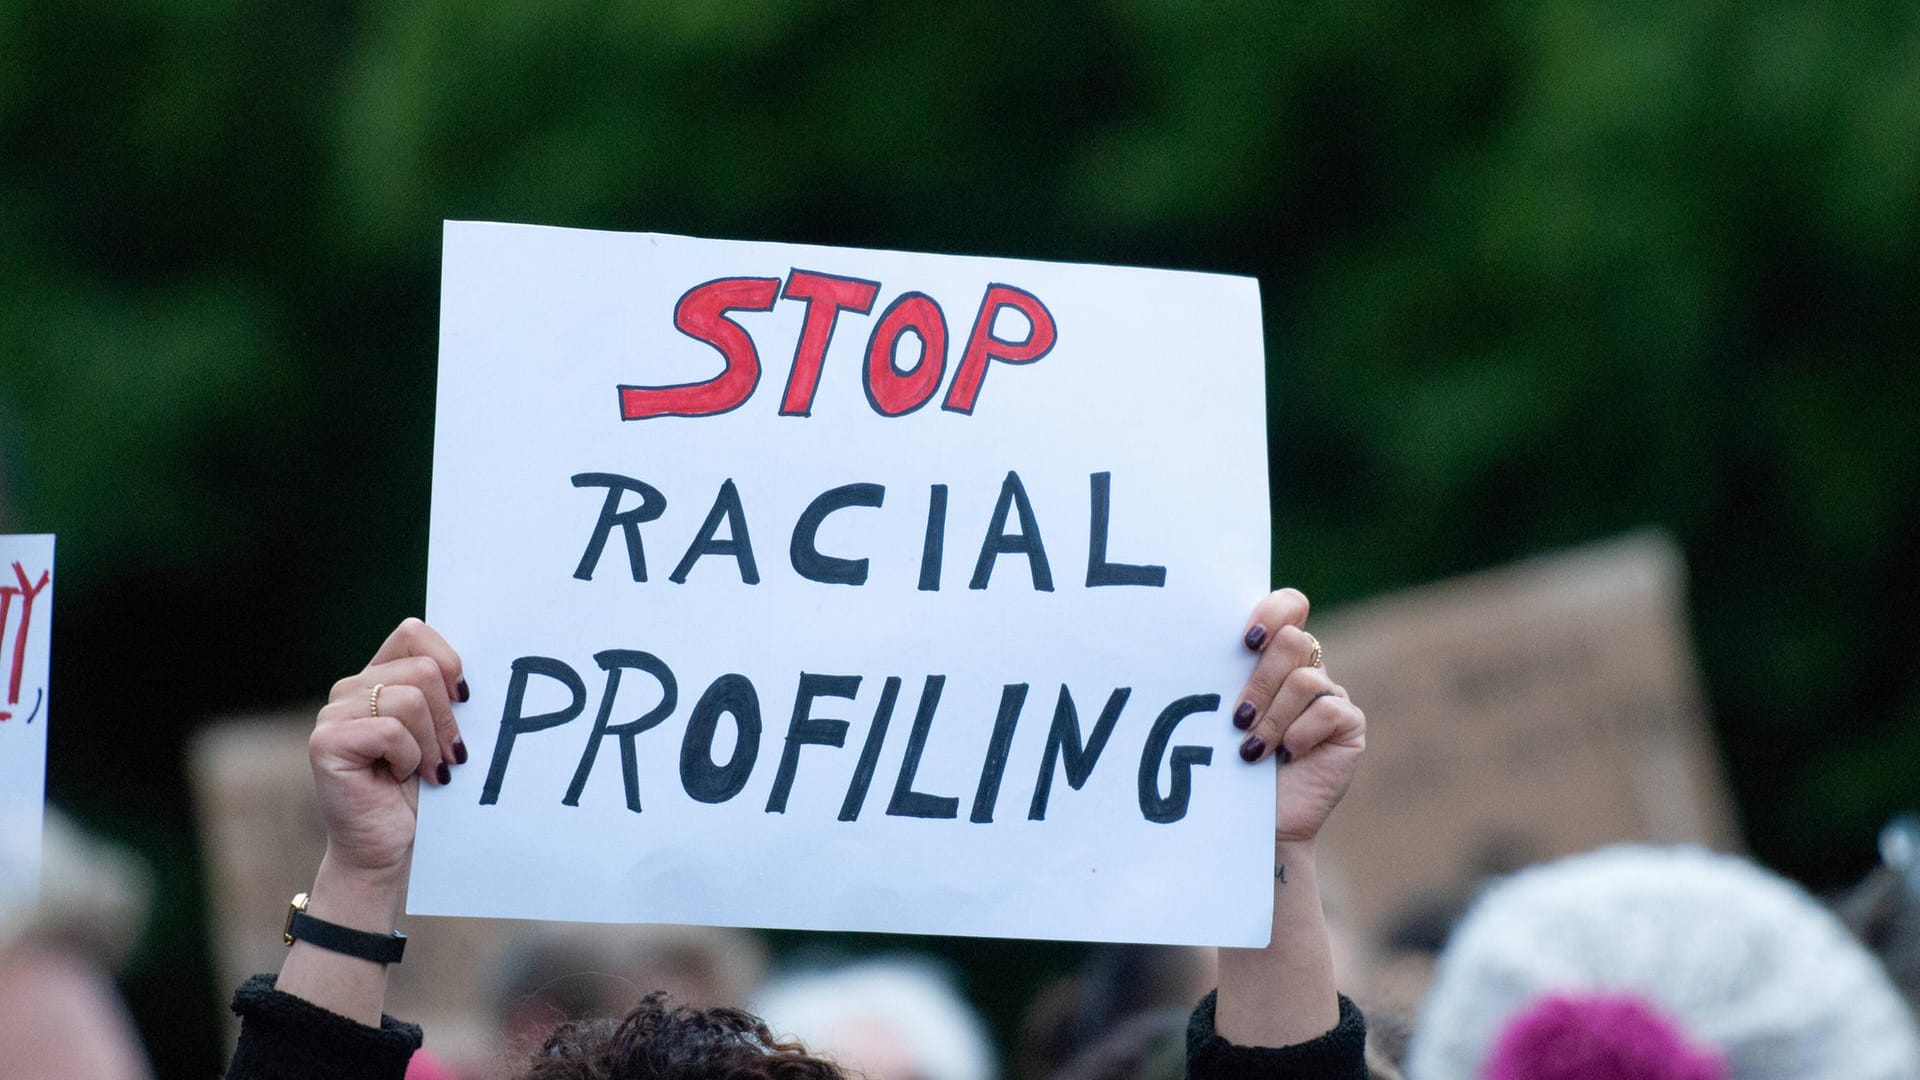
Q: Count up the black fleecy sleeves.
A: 2